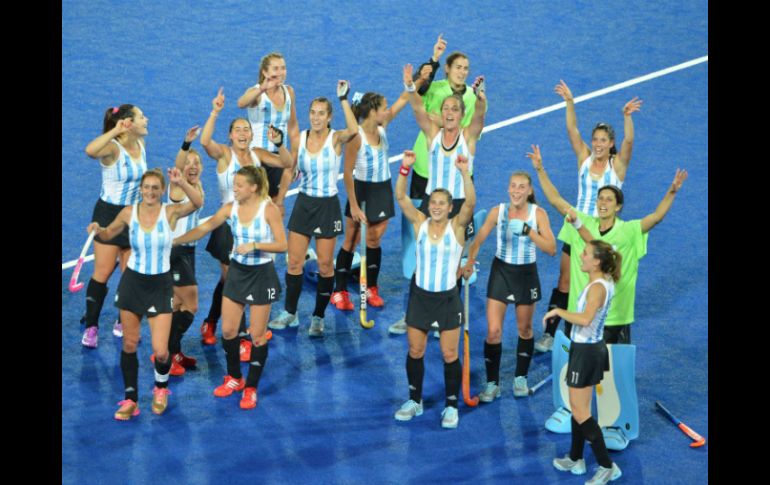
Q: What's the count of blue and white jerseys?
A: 13